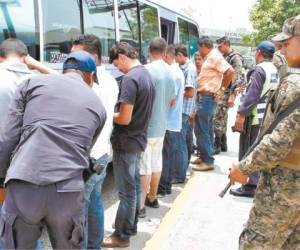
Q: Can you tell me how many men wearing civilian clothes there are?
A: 8